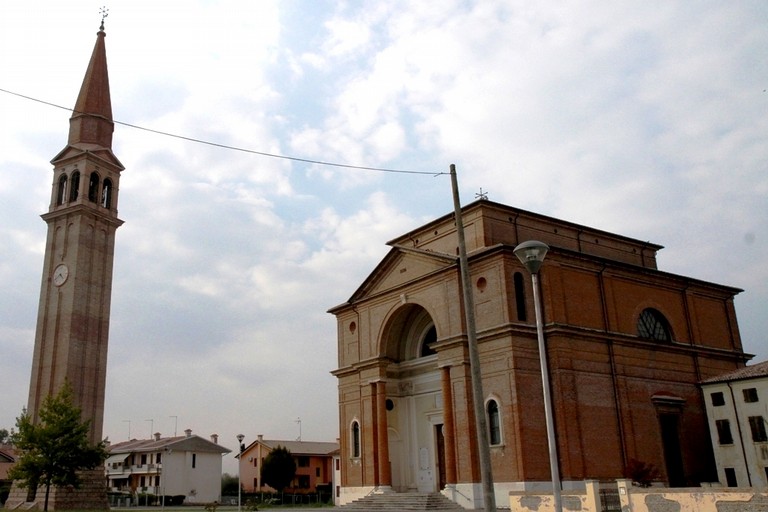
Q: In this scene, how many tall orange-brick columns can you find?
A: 2